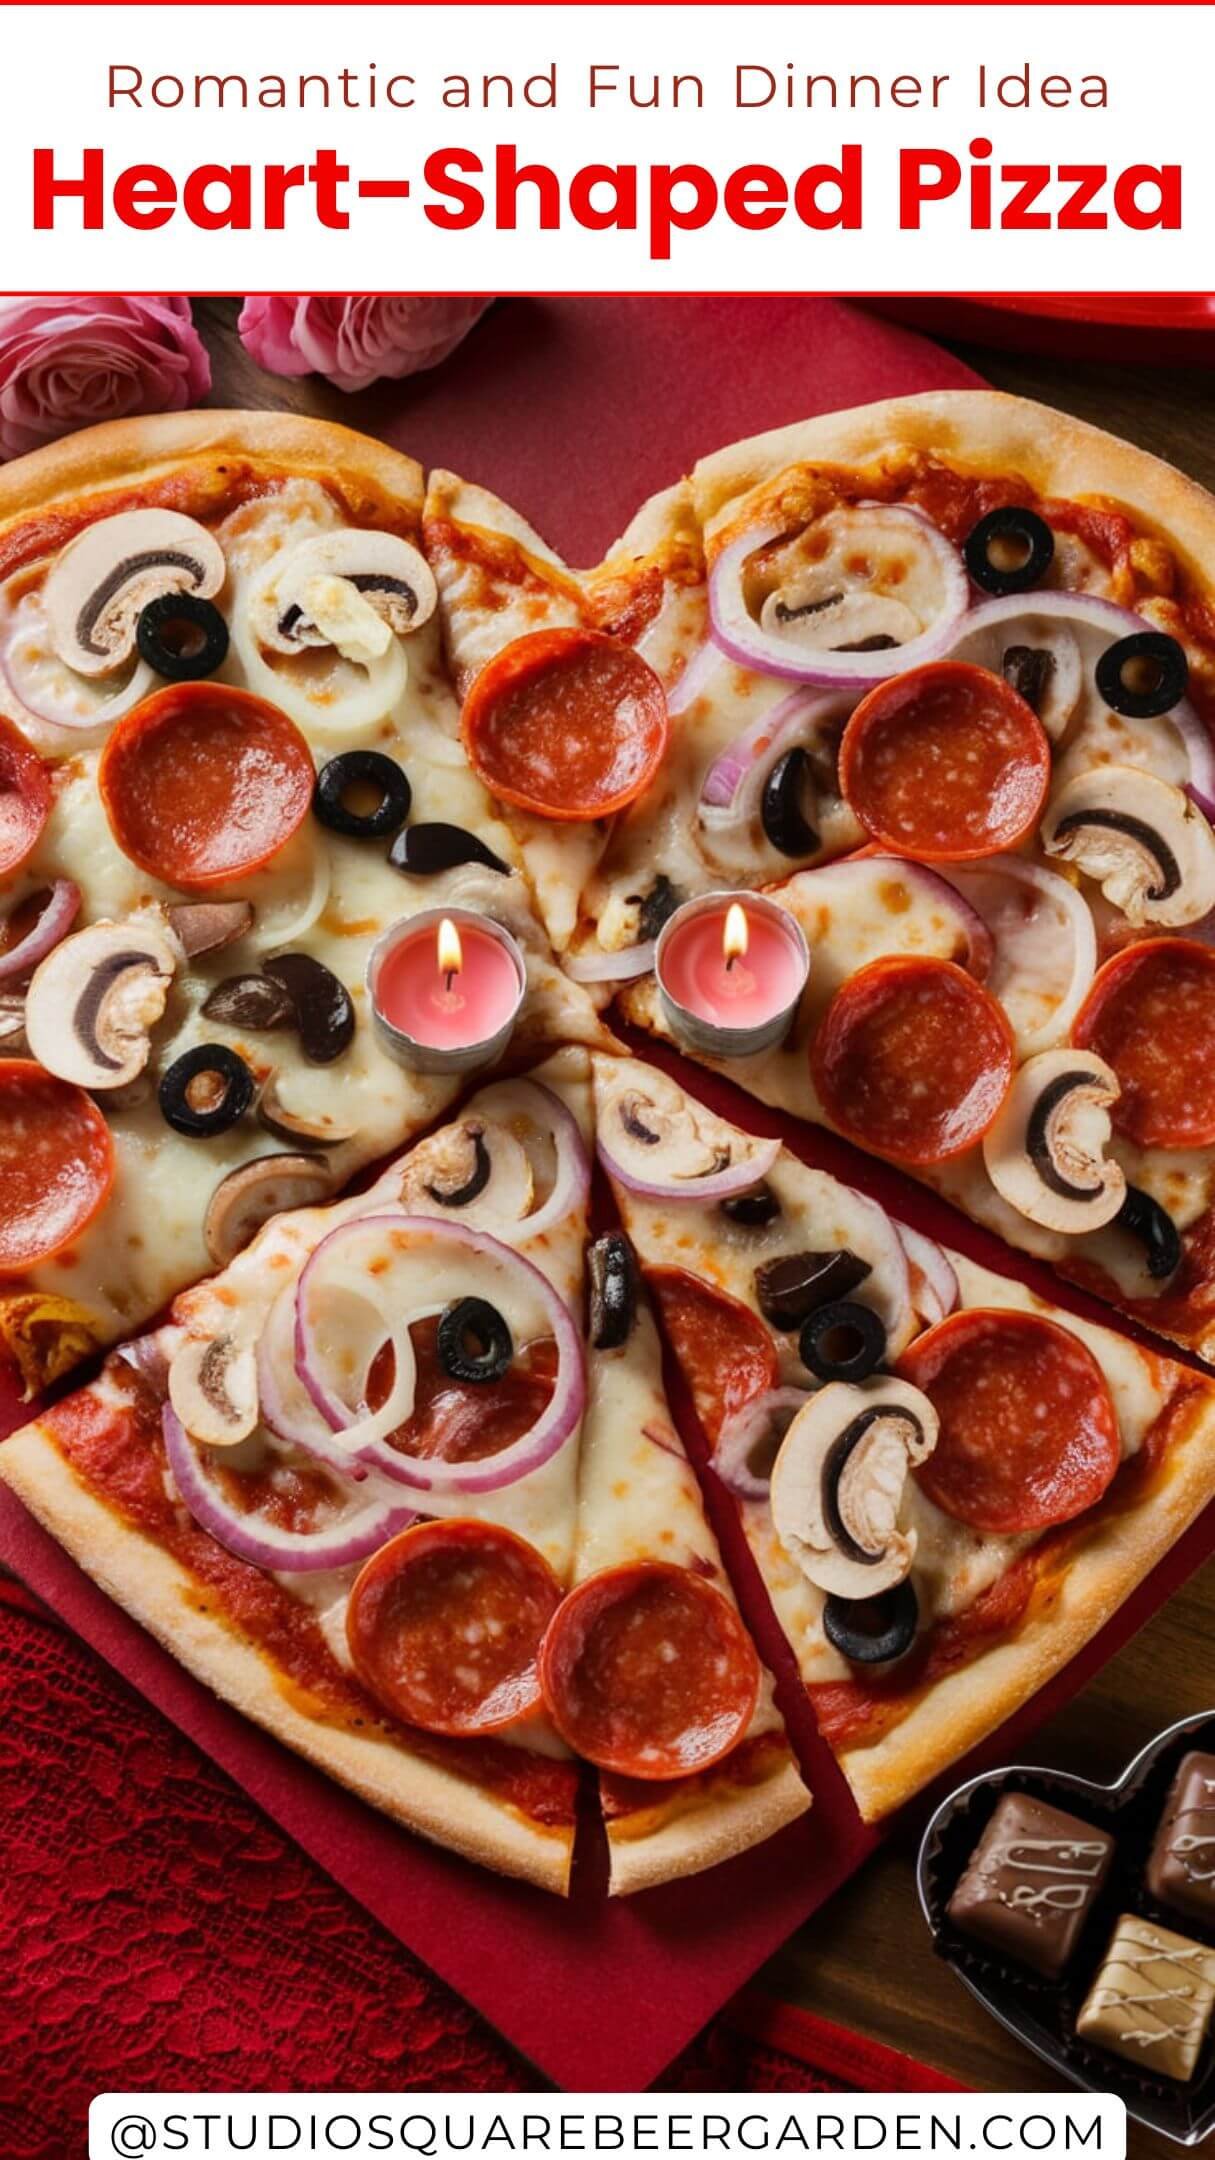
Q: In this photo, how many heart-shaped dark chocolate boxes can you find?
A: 1